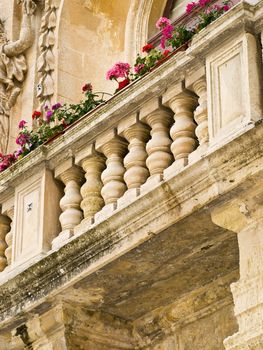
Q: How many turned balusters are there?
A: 9